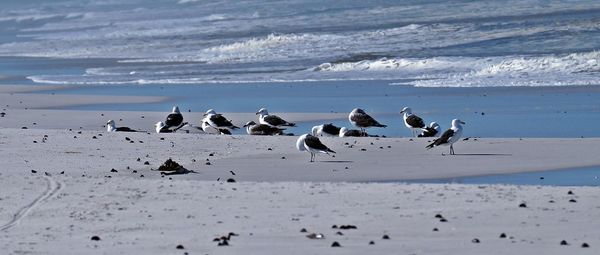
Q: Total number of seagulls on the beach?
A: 14